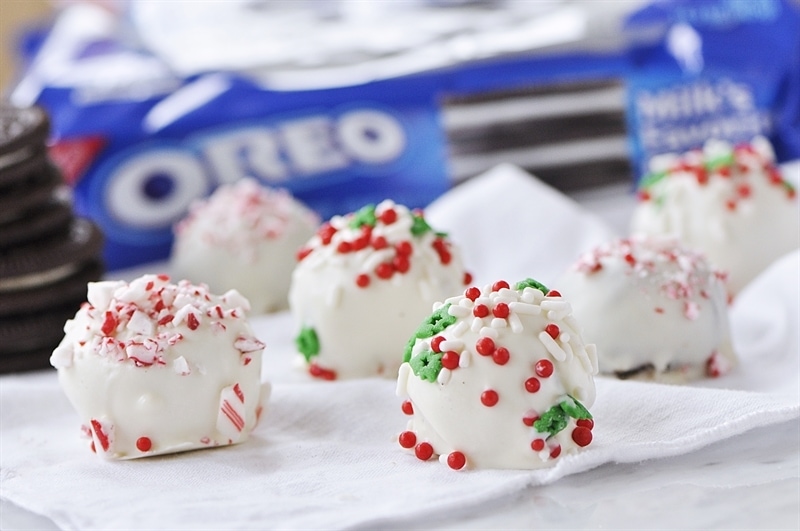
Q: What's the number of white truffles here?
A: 6